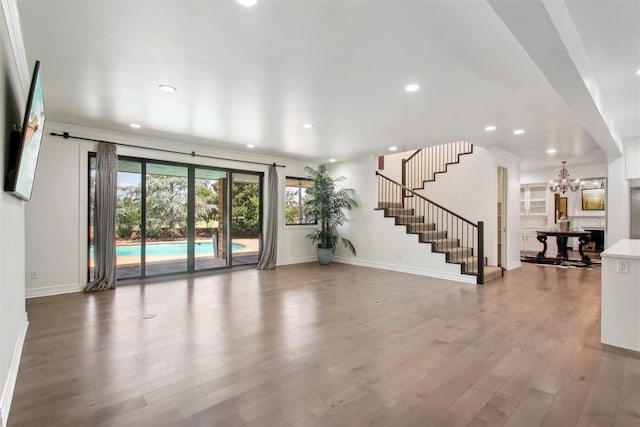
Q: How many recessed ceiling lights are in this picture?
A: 12